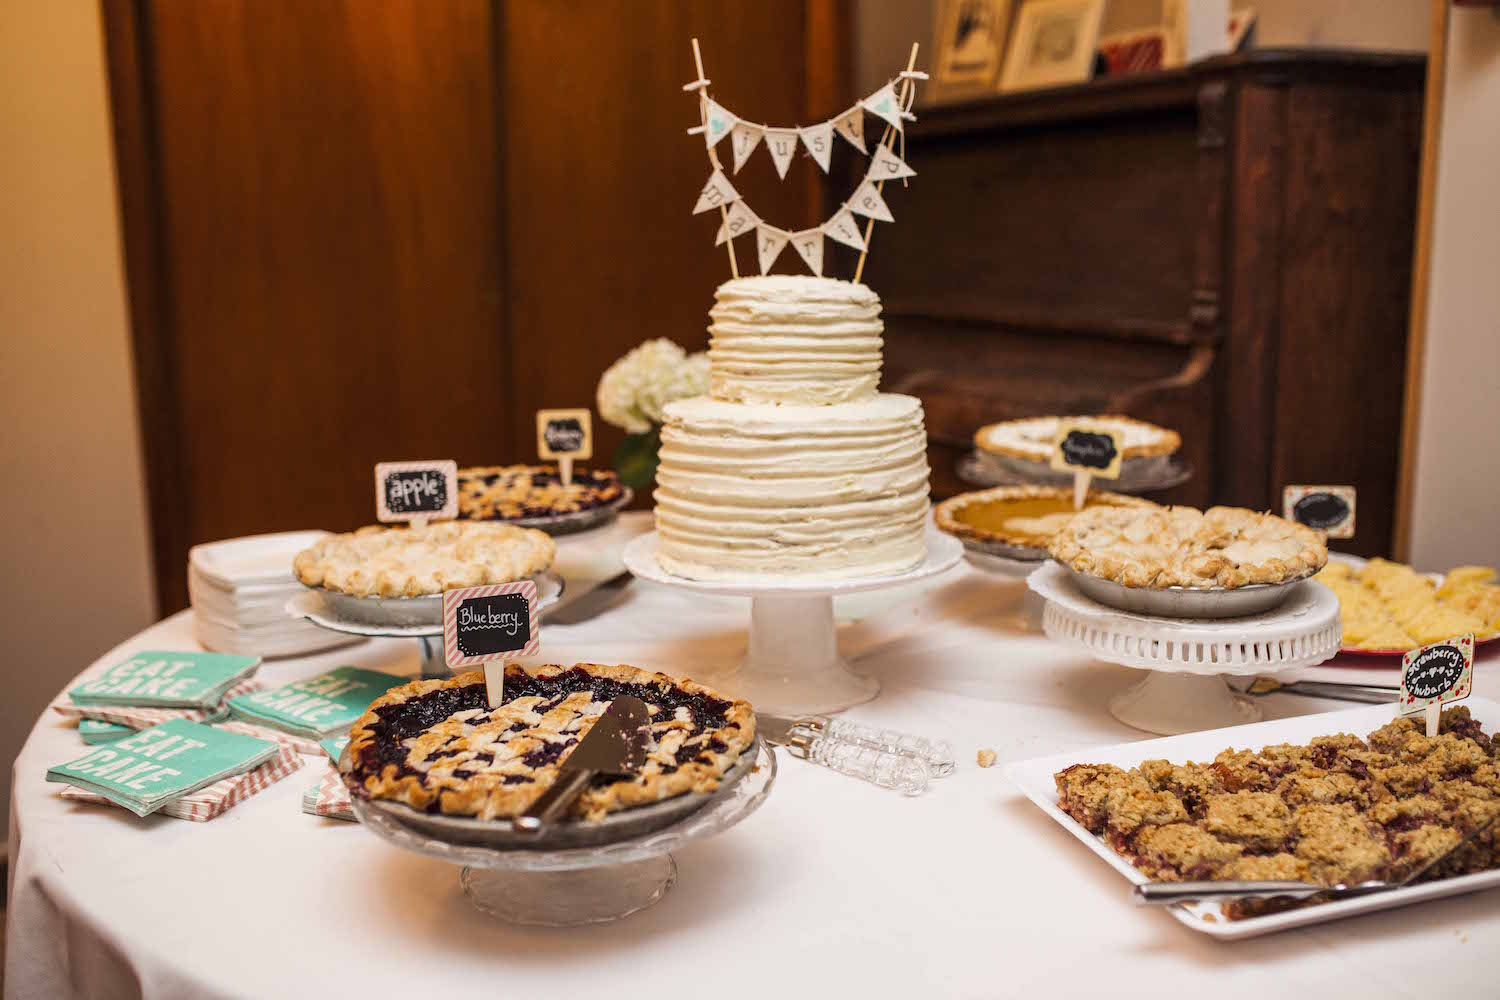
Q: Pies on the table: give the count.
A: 6